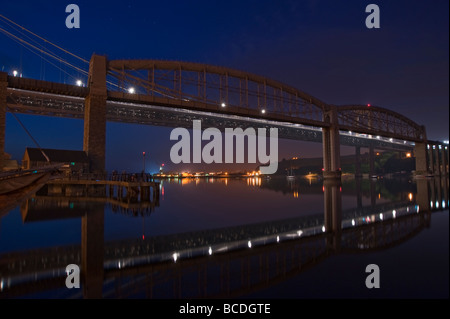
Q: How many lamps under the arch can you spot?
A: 3